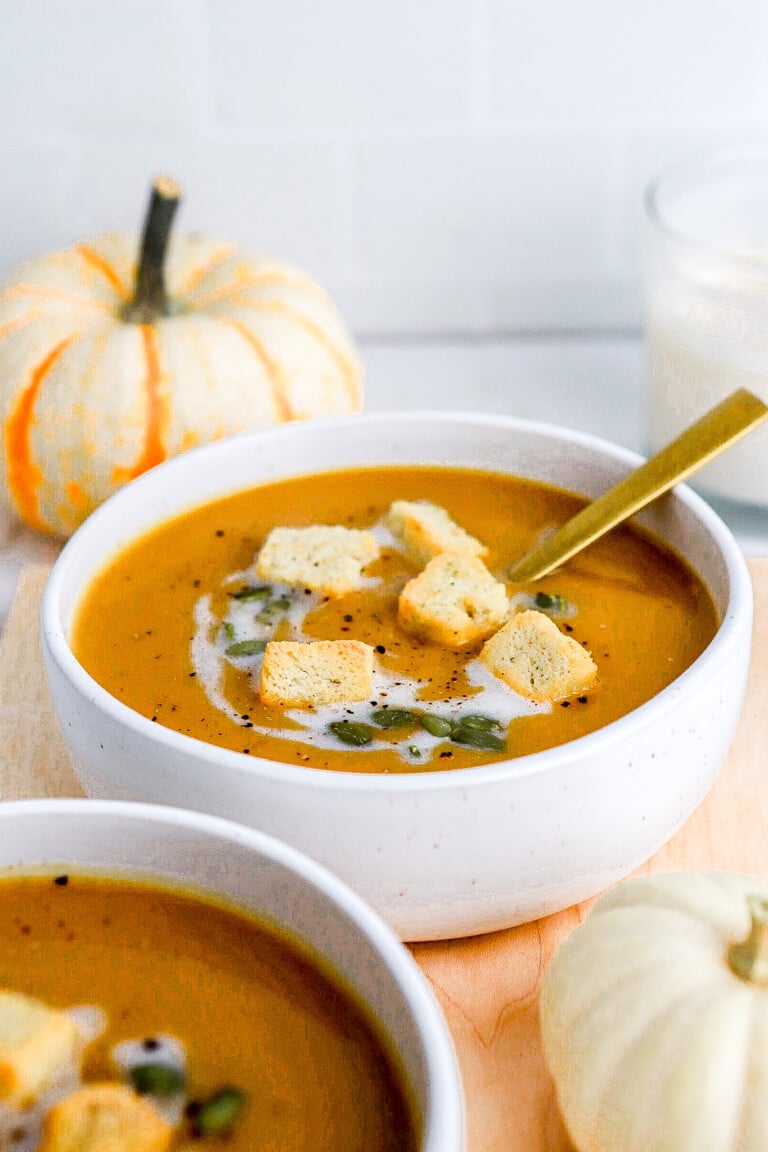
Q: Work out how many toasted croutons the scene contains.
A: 7